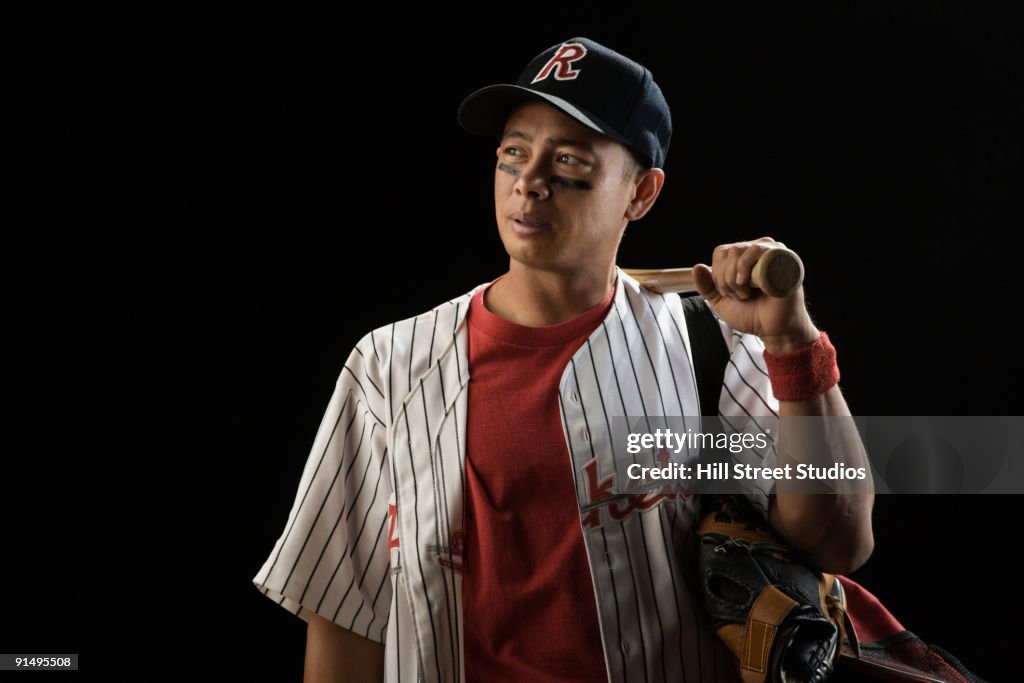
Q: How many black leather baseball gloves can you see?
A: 1